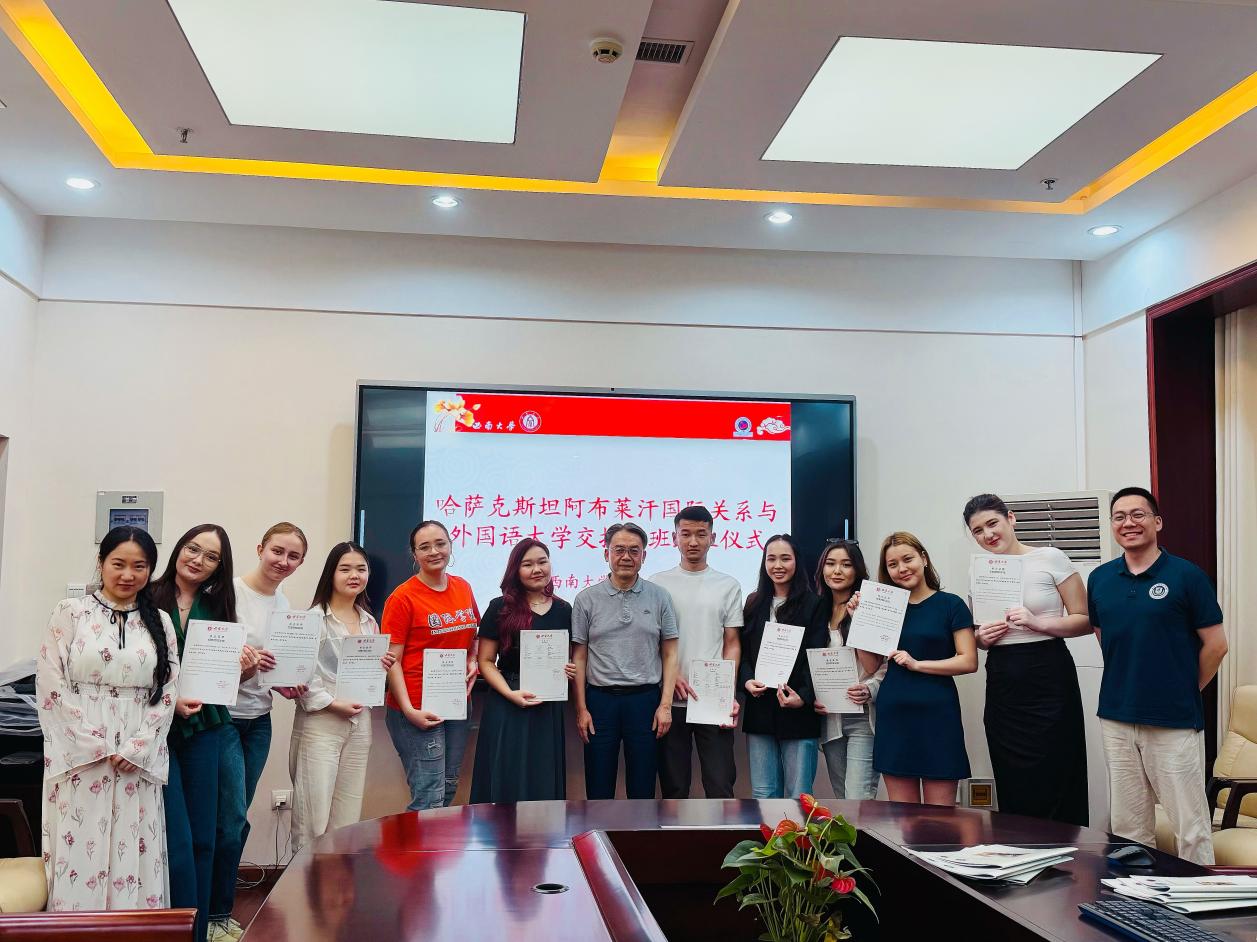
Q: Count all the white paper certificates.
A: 10